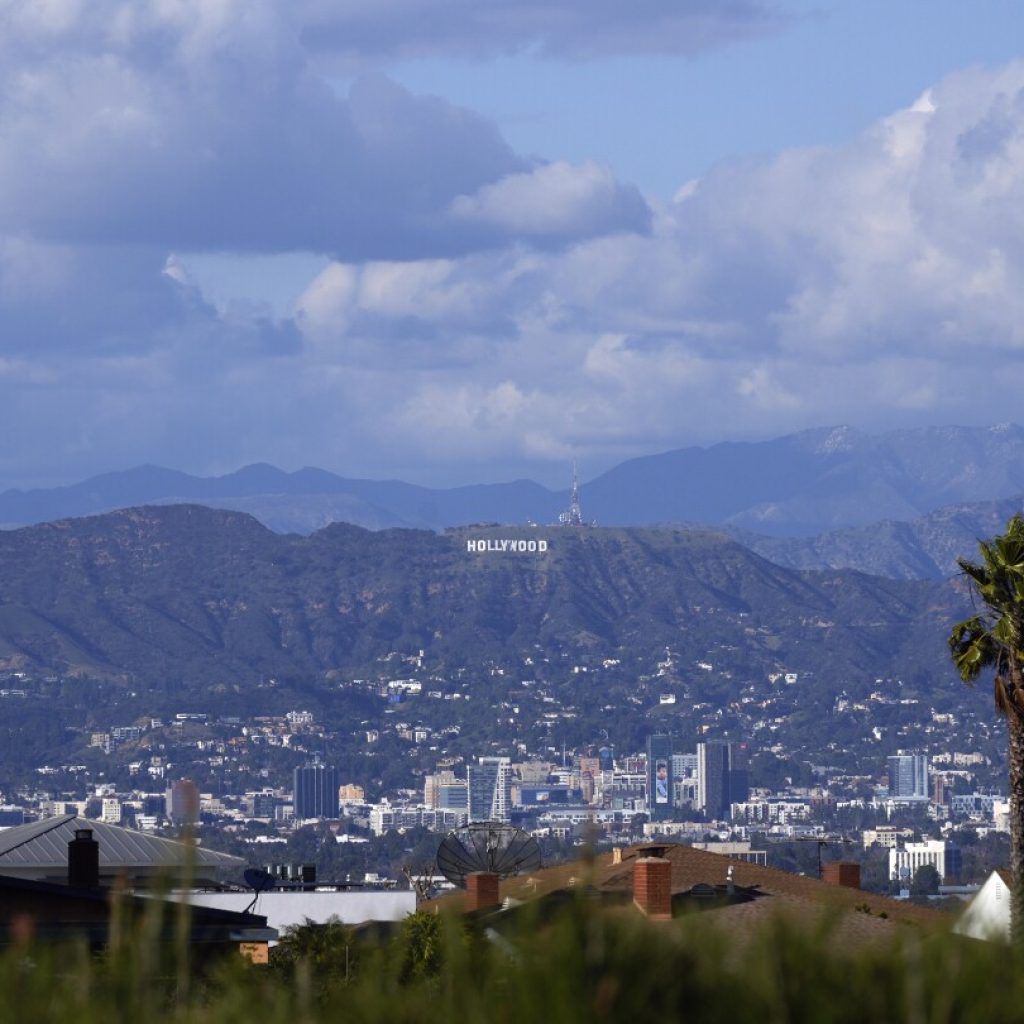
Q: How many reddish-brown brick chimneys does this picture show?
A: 3